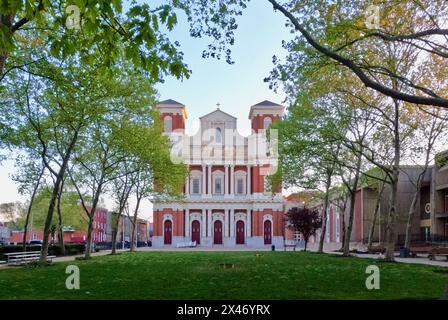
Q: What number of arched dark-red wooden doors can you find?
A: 5